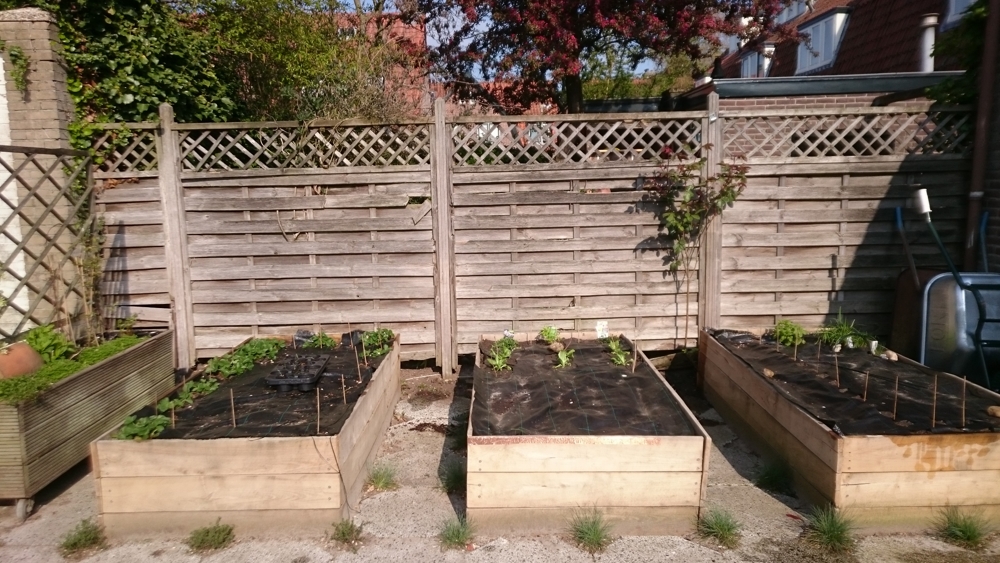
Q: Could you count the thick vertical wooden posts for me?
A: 3